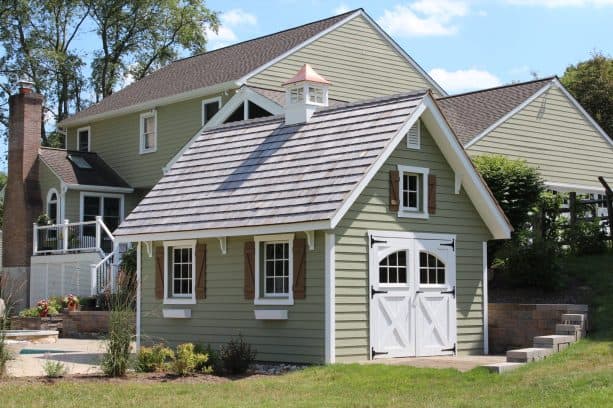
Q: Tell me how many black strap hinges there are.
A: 6